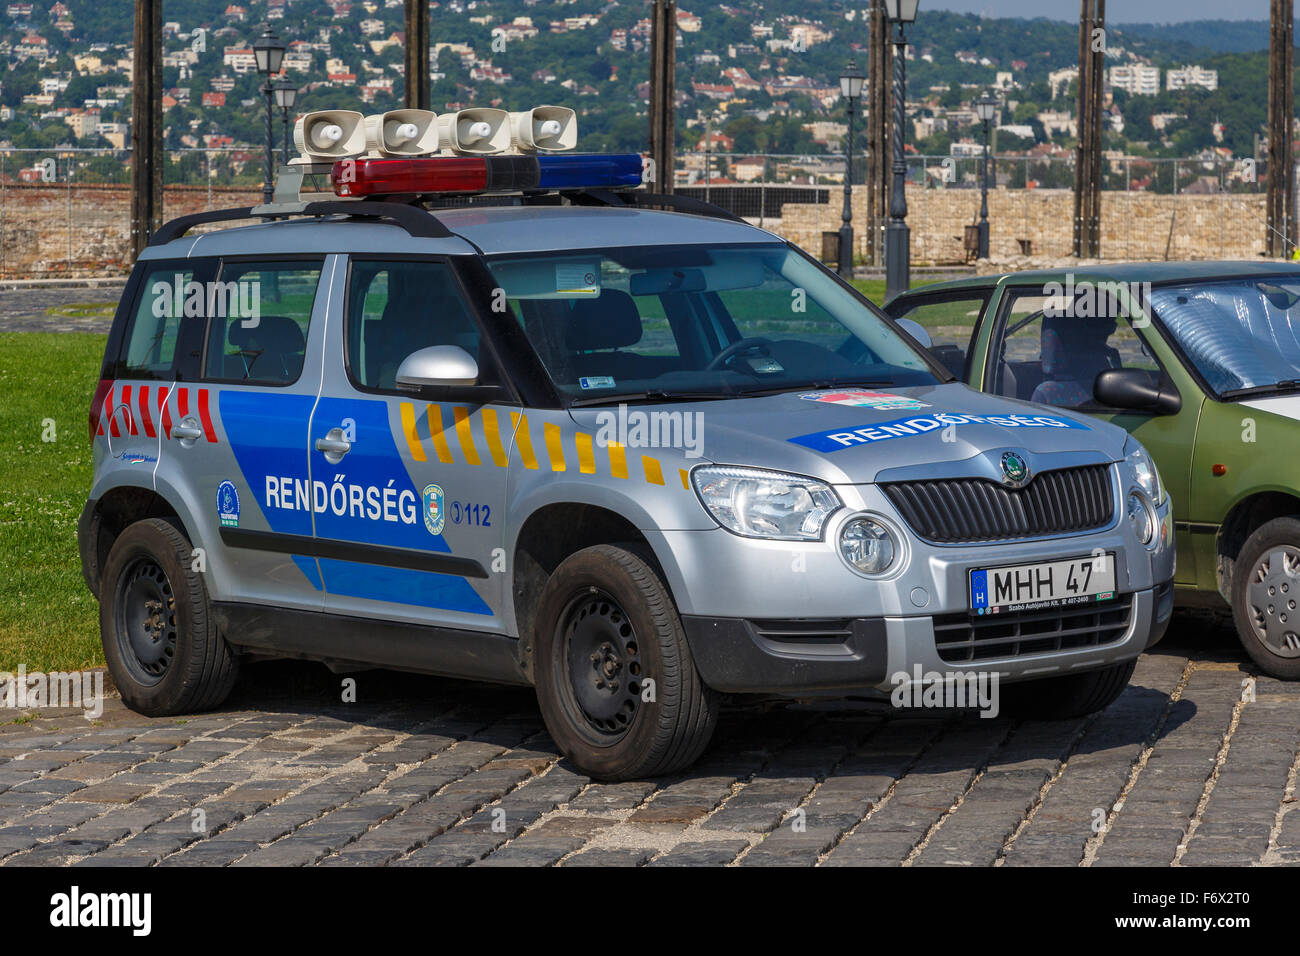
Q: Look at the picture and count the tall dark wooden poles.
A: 6